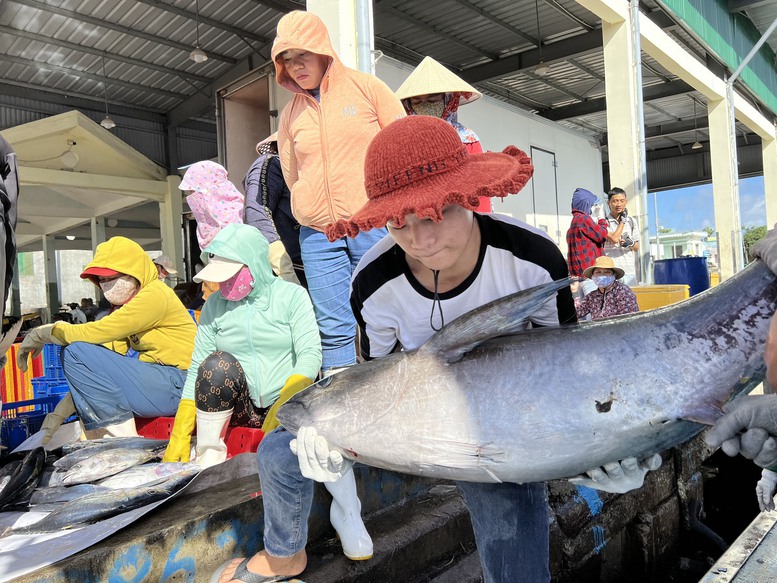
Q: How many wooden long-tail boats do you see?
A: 0